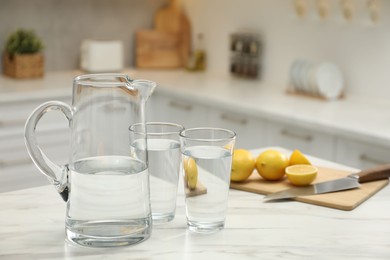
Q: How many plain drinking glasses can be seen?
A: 2